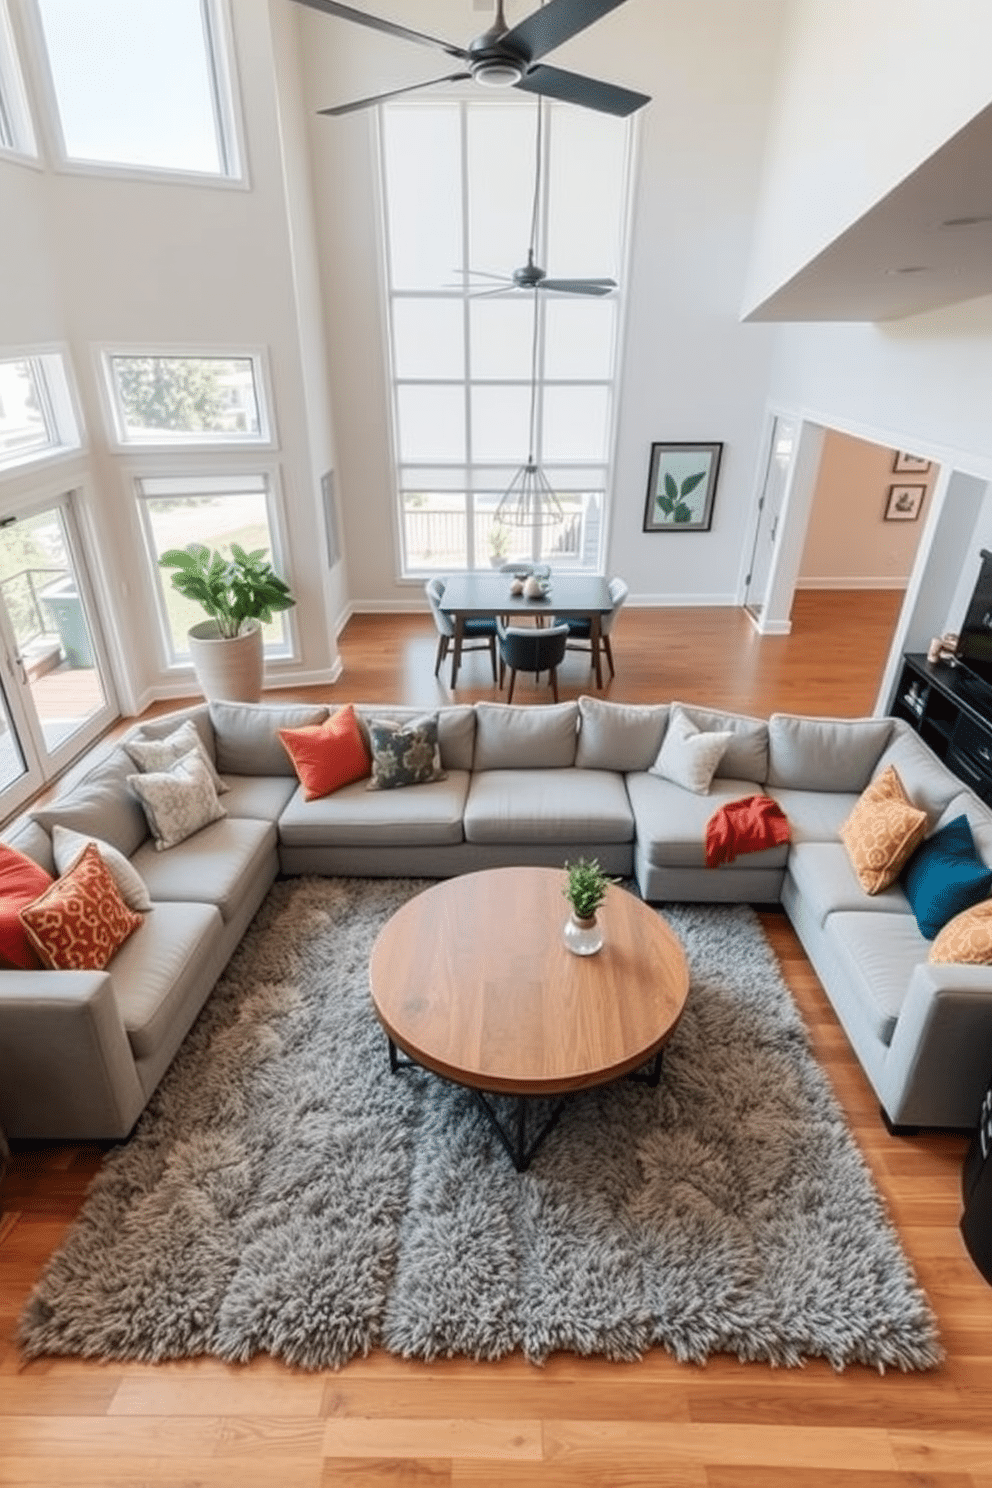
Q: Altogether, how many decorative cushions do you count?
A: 11